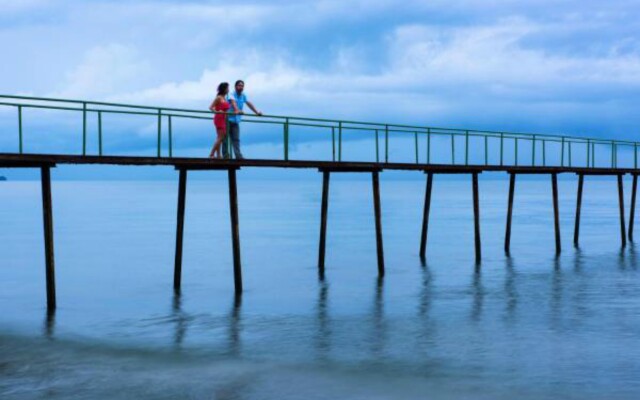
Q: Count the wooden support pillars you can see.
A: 12